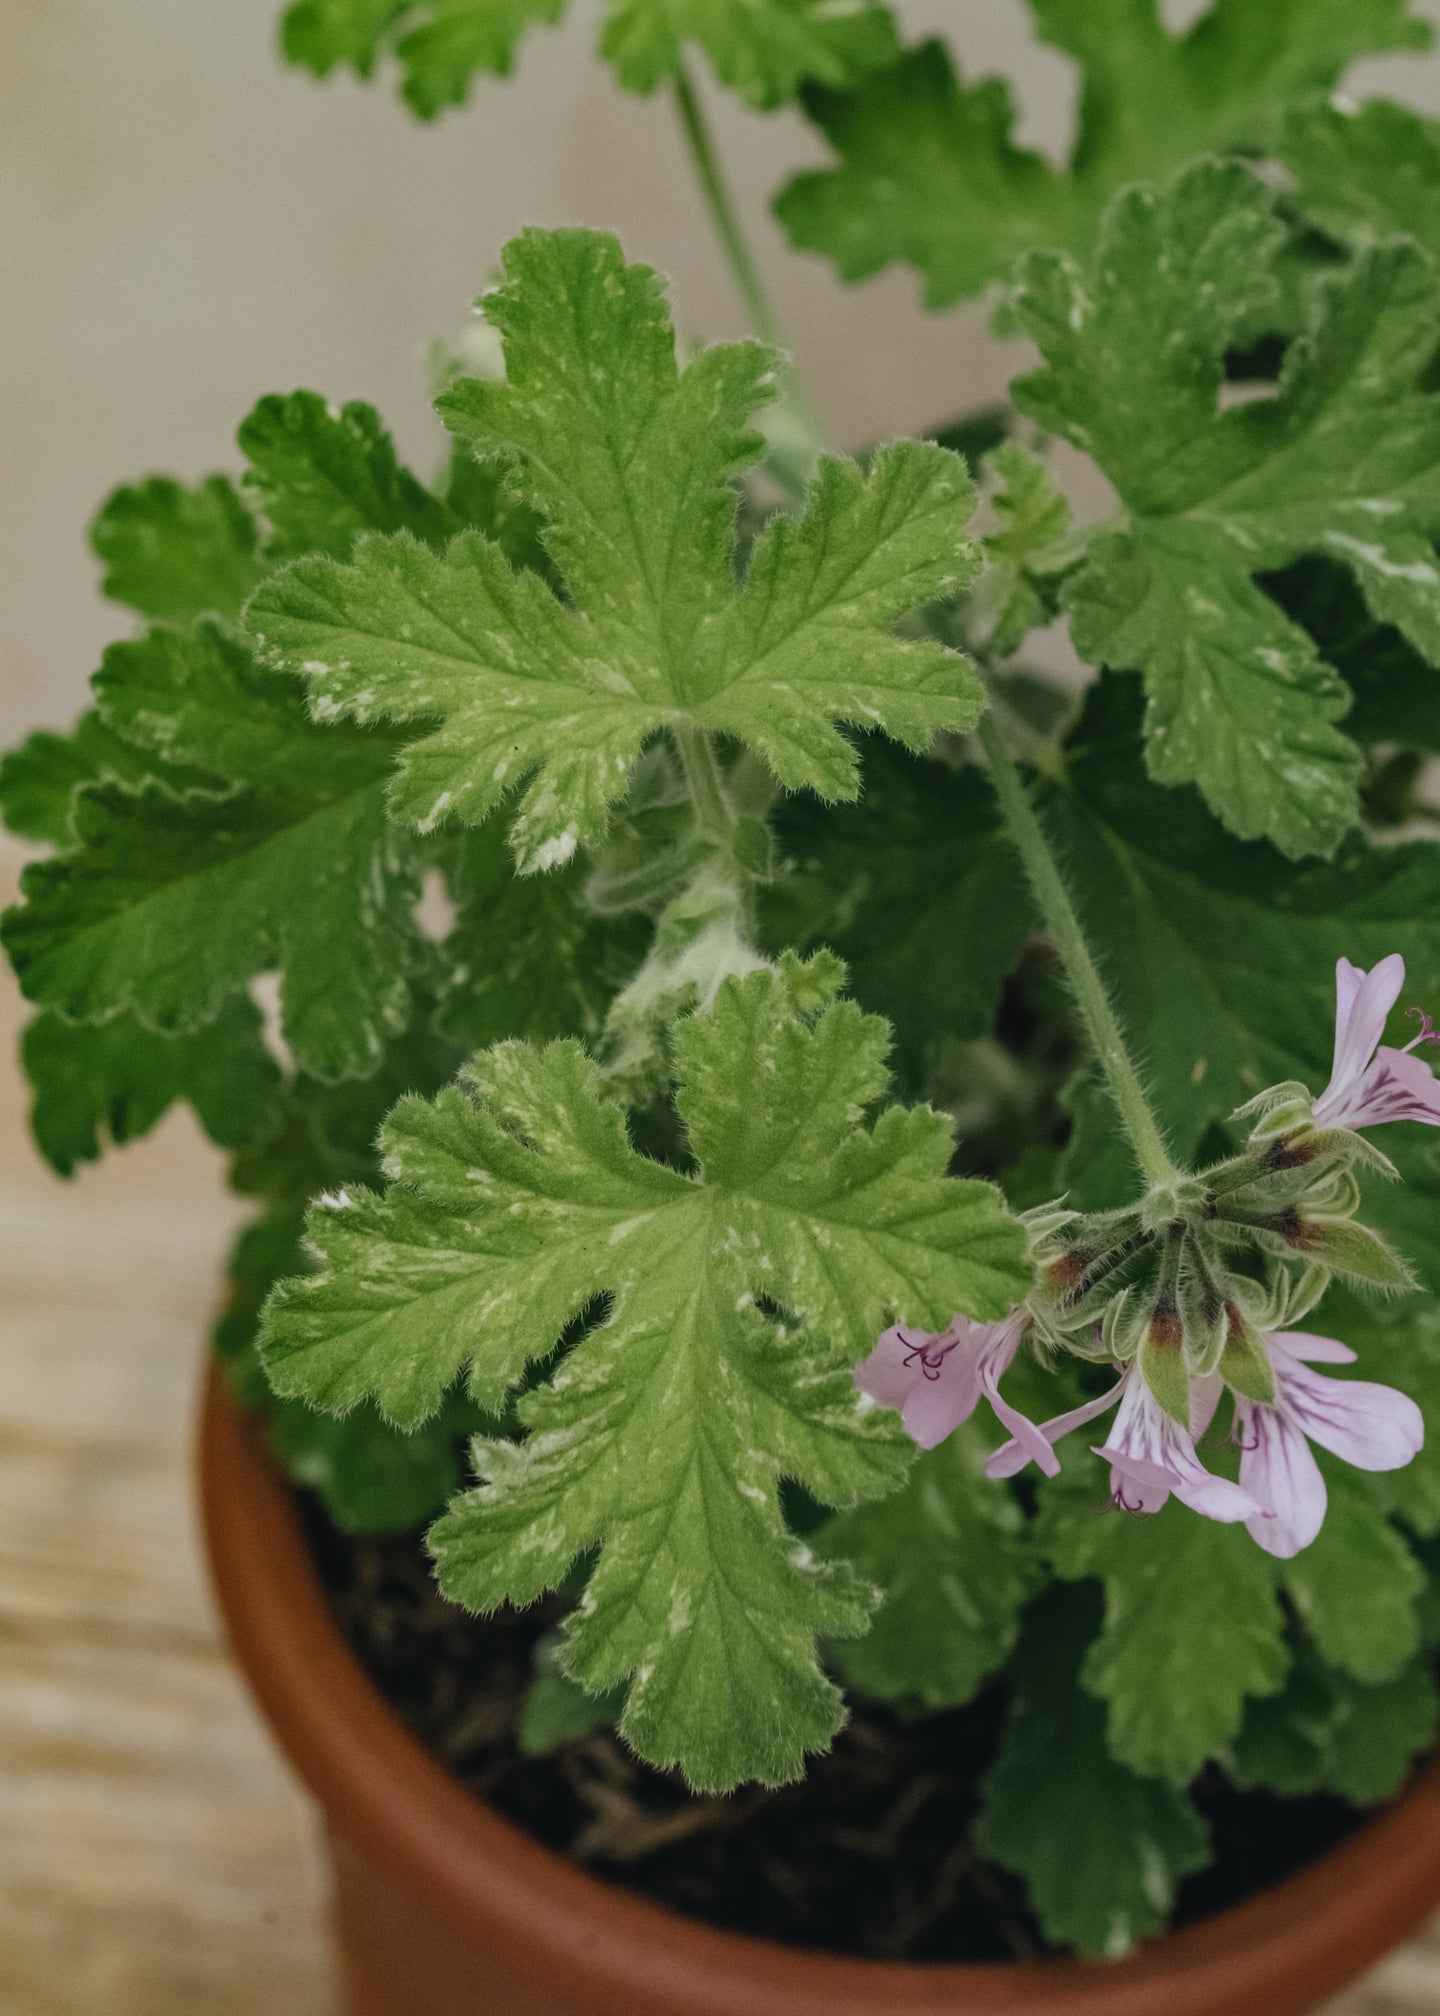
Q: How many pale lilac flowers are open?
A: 4